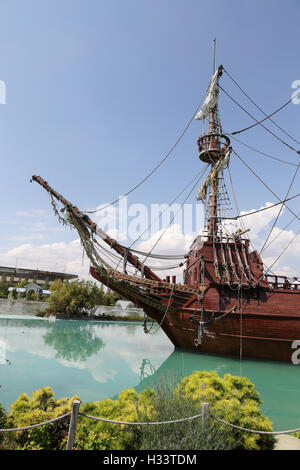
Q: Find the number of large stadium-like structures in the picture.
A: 1